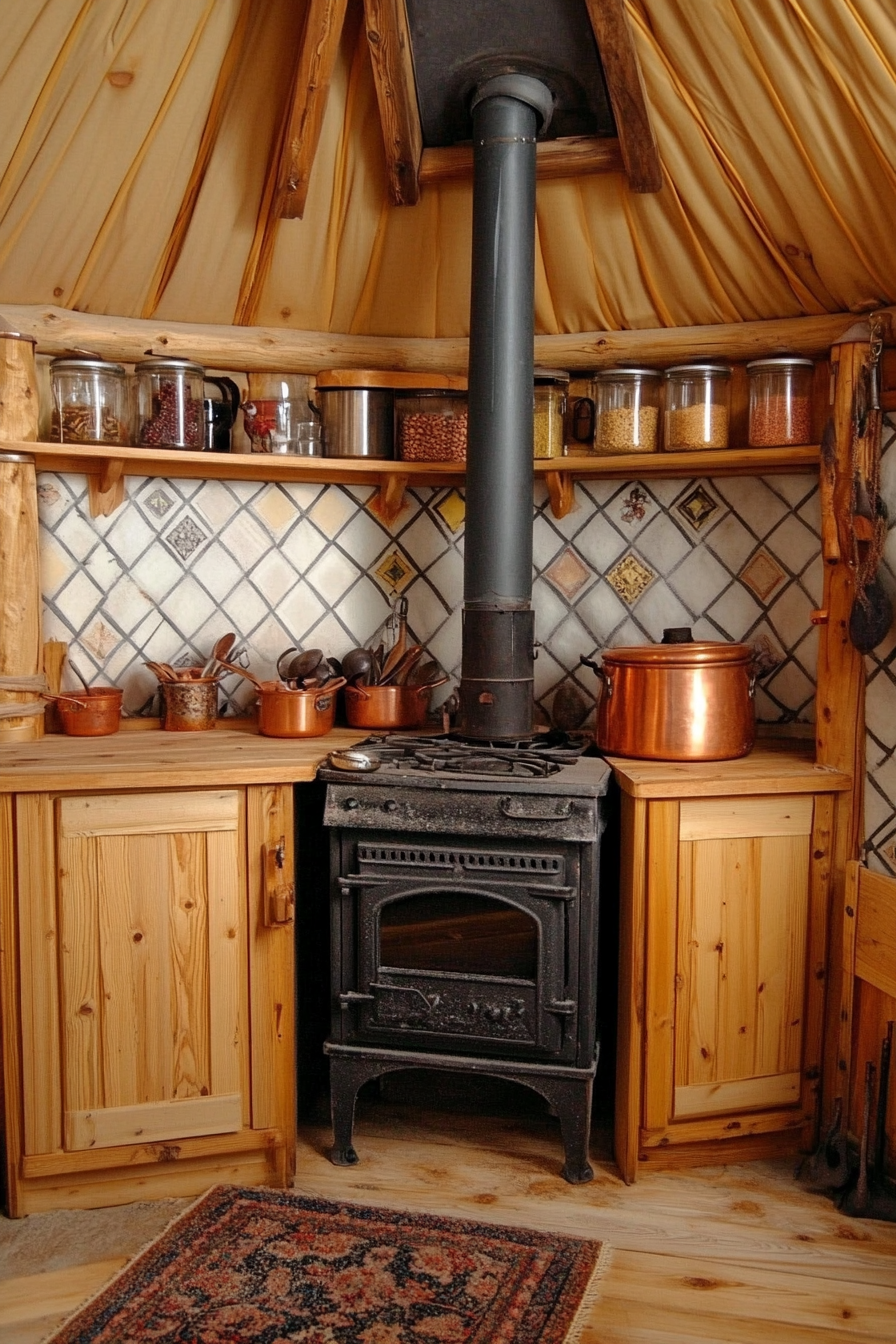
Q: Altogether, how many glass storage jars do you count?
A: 7